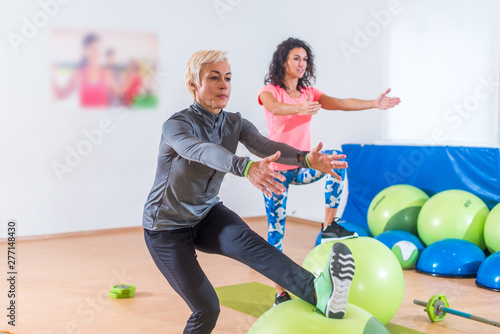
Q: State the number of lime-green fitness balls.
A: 5